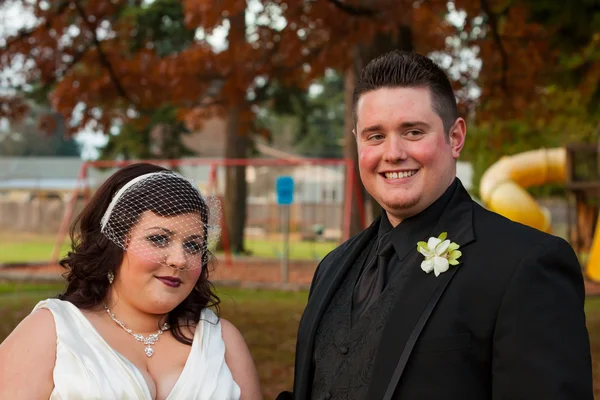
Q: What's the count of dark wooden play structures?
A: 1